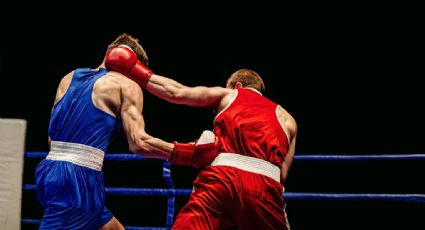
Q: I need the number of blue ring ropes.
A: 3